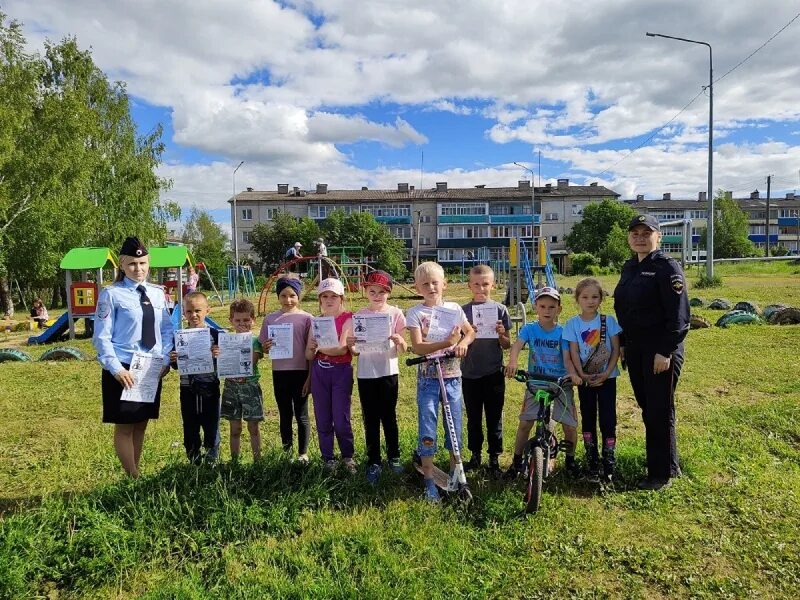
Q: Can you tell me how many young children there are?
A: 9